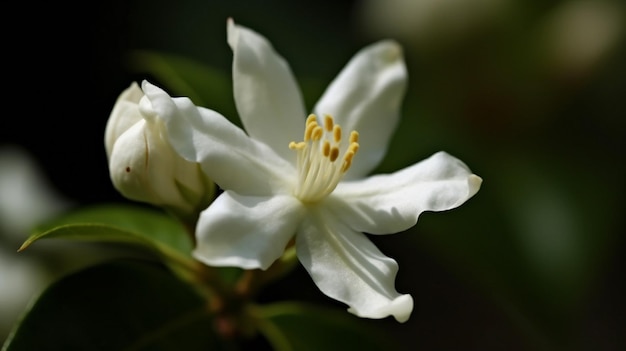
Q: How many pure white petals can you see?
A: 6